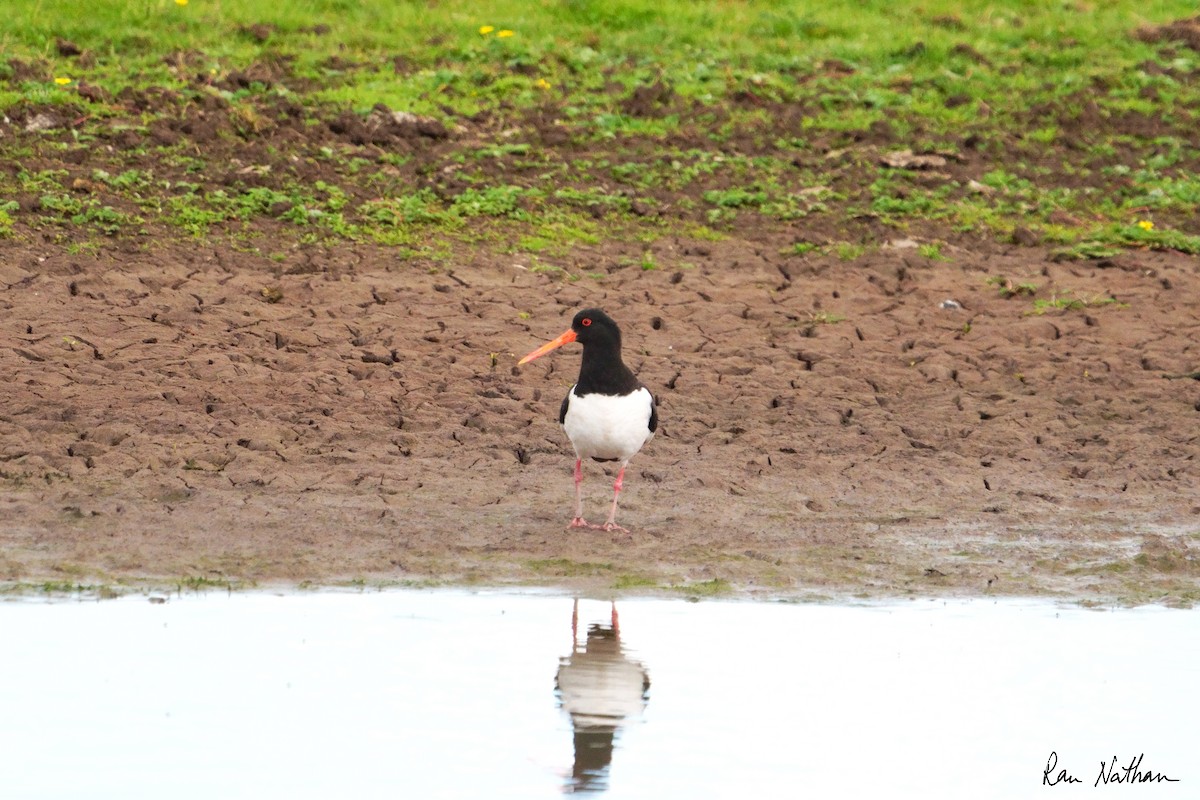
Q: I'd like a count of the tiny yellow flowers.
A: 6